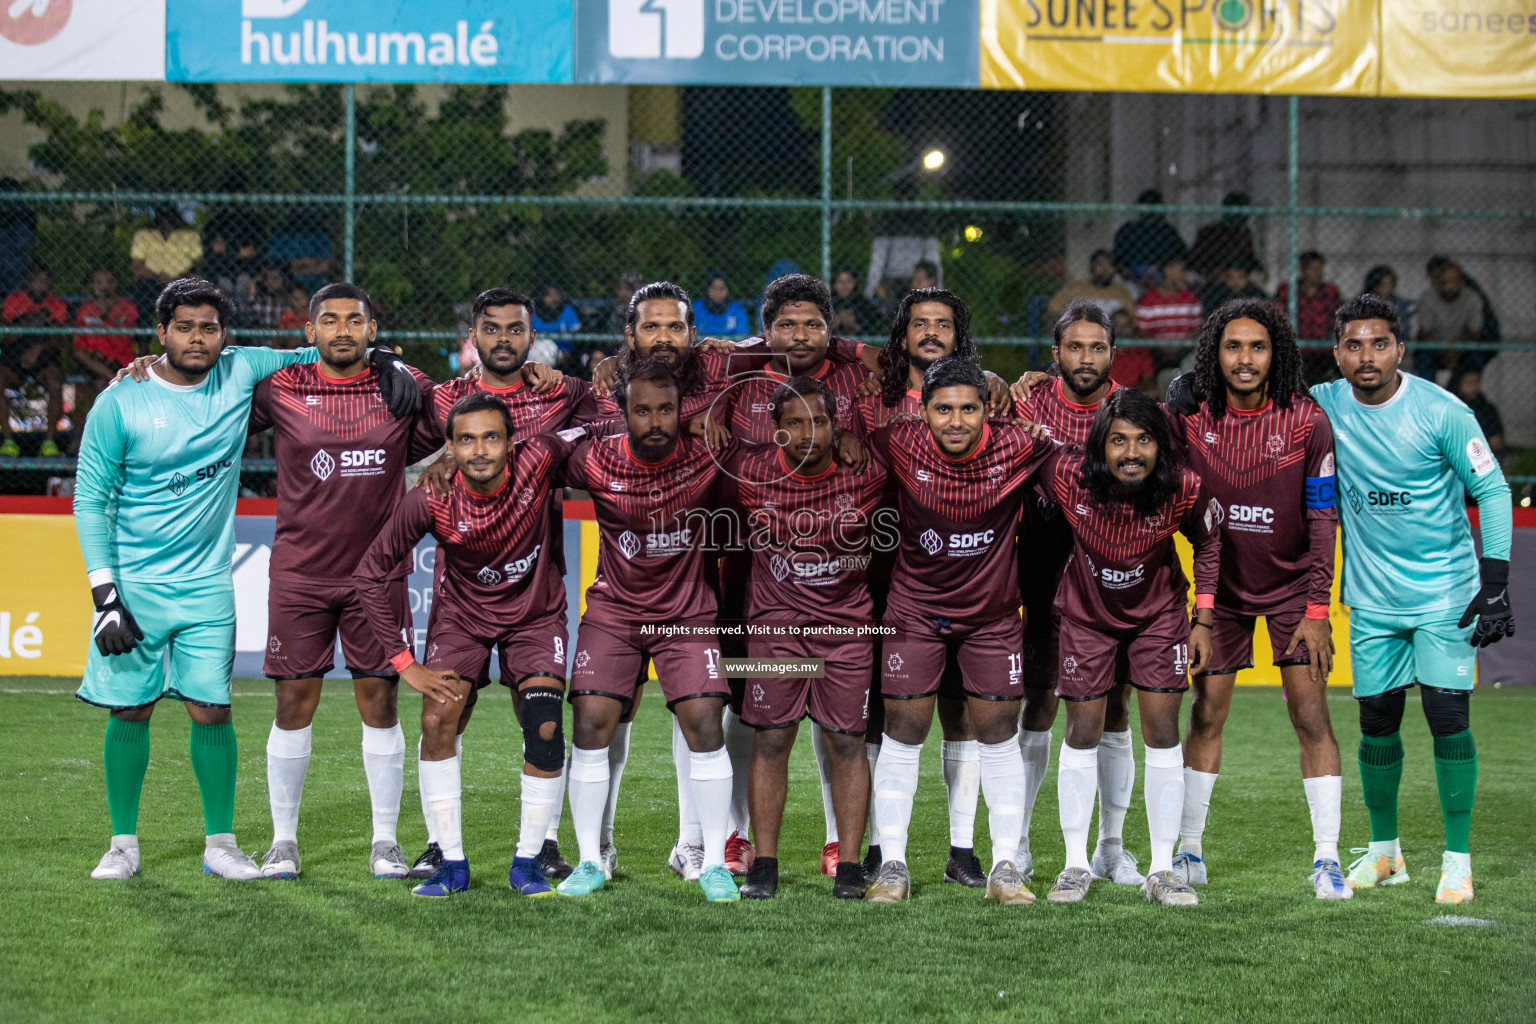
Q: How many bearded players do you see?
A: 14